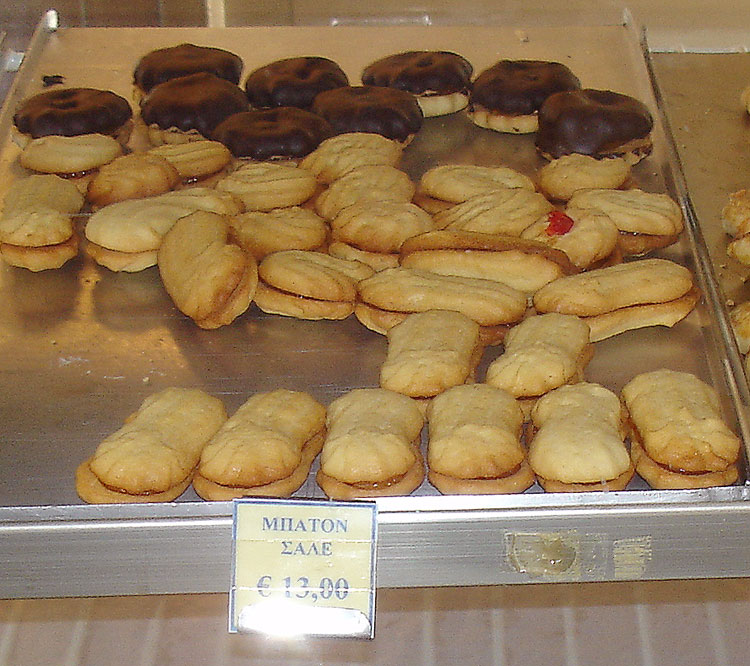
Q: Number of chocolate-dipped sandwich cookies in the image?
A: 9